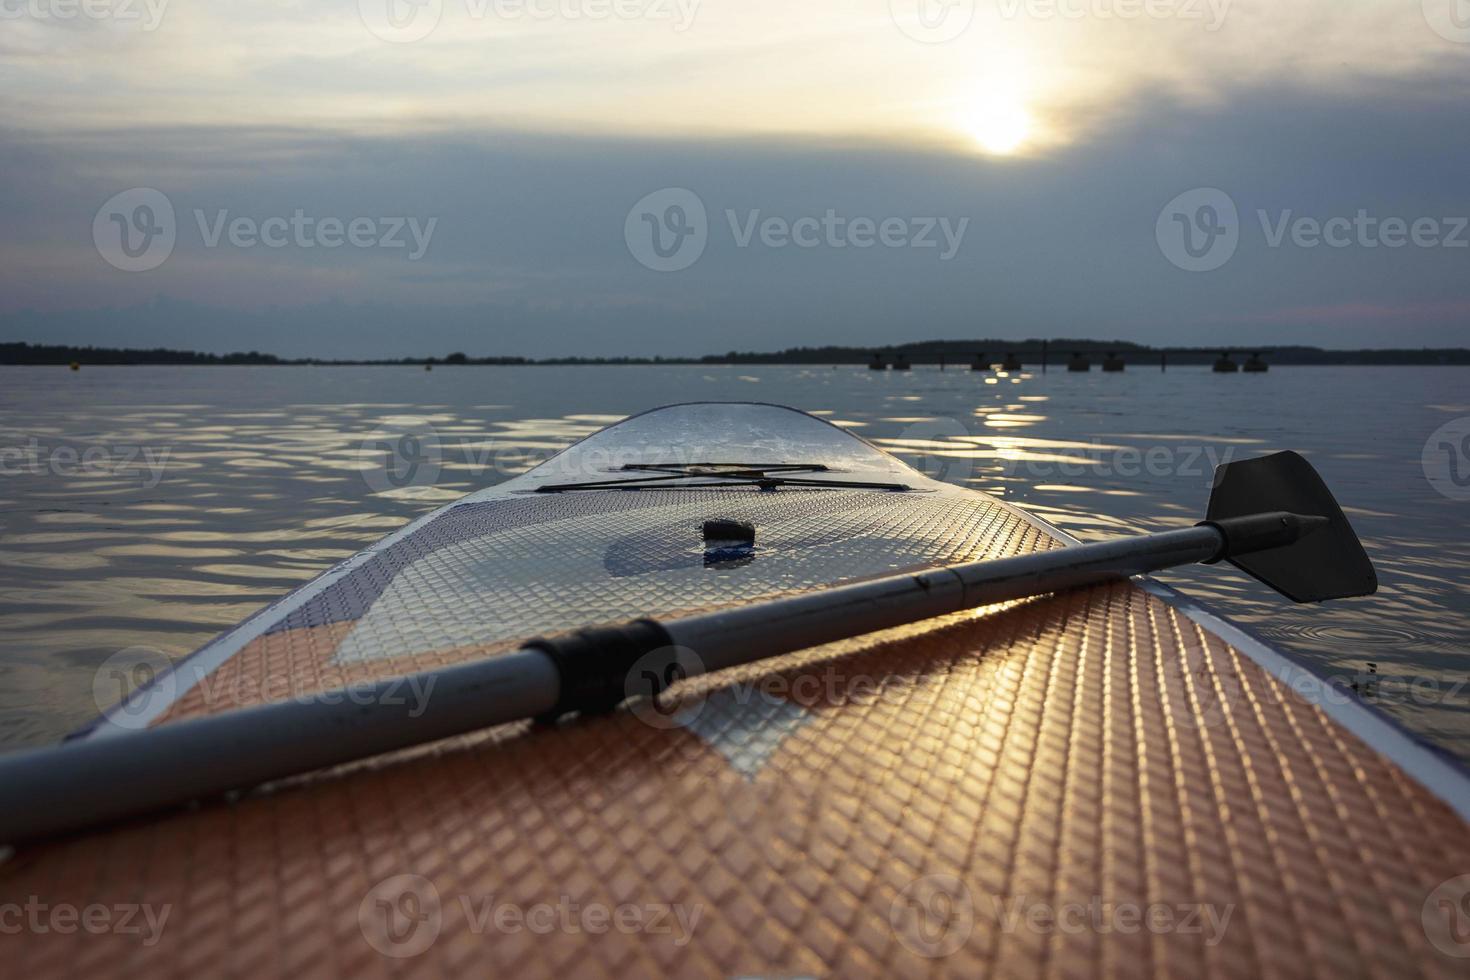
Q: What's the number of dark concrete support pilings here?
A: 8